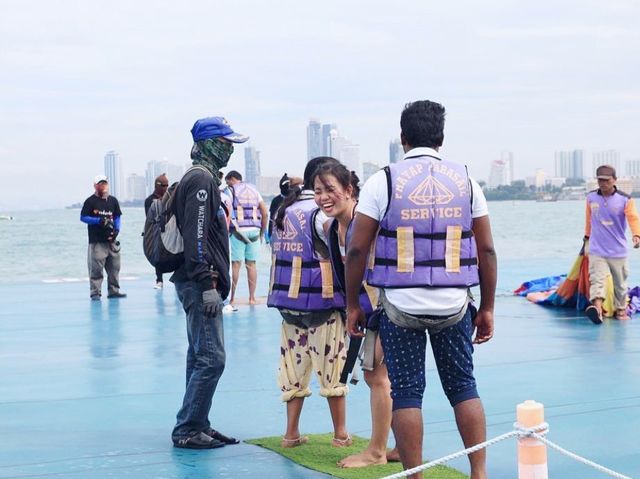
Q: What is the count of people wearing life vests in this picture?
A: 4